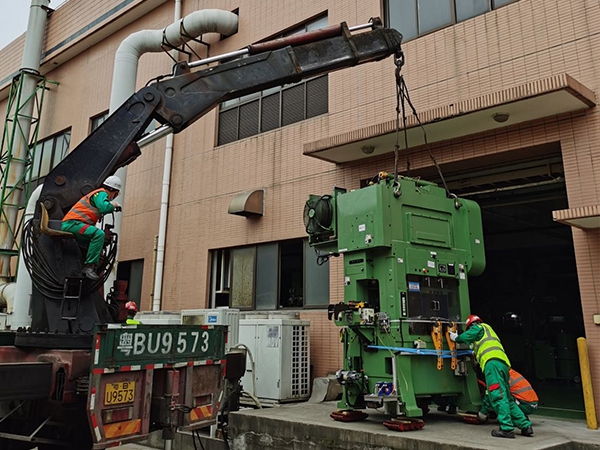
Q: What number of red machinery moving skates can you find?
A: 3